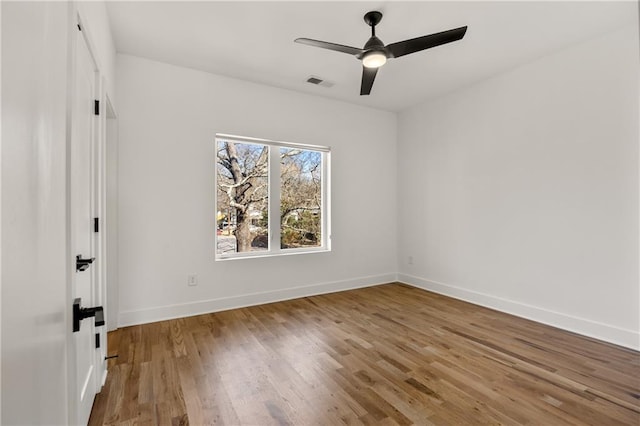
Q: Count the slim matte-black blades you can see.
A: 3